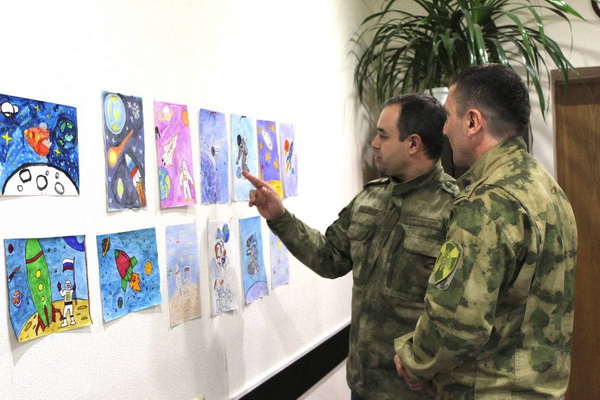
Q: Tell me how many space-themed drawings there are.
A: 13